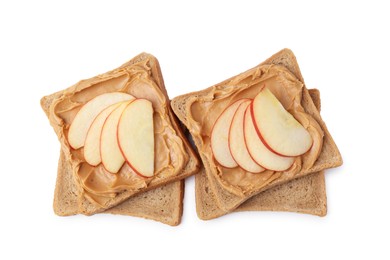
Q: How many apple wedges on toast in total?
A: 8